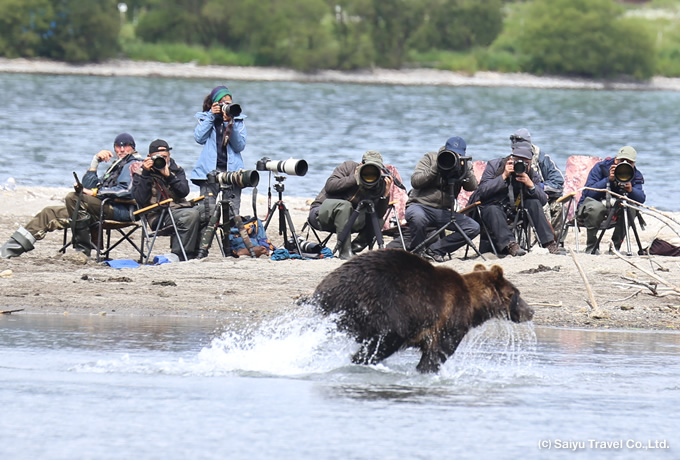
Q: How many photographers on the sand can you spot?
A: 8